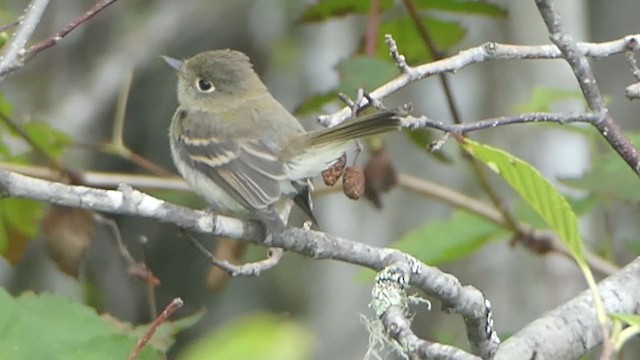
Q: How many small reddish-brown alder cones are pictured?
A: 2